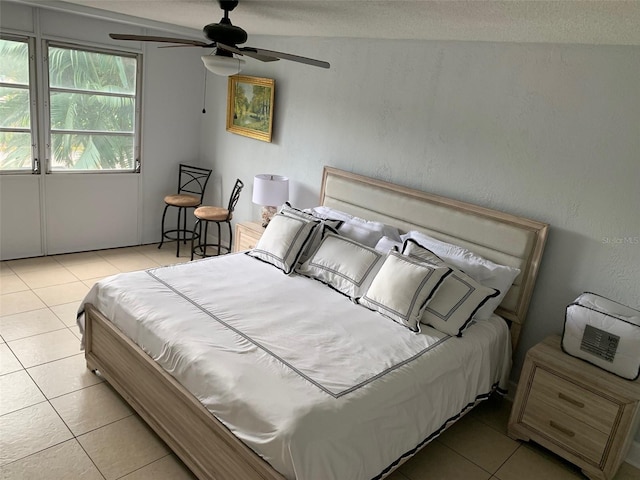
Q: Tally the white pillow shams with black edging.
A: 5